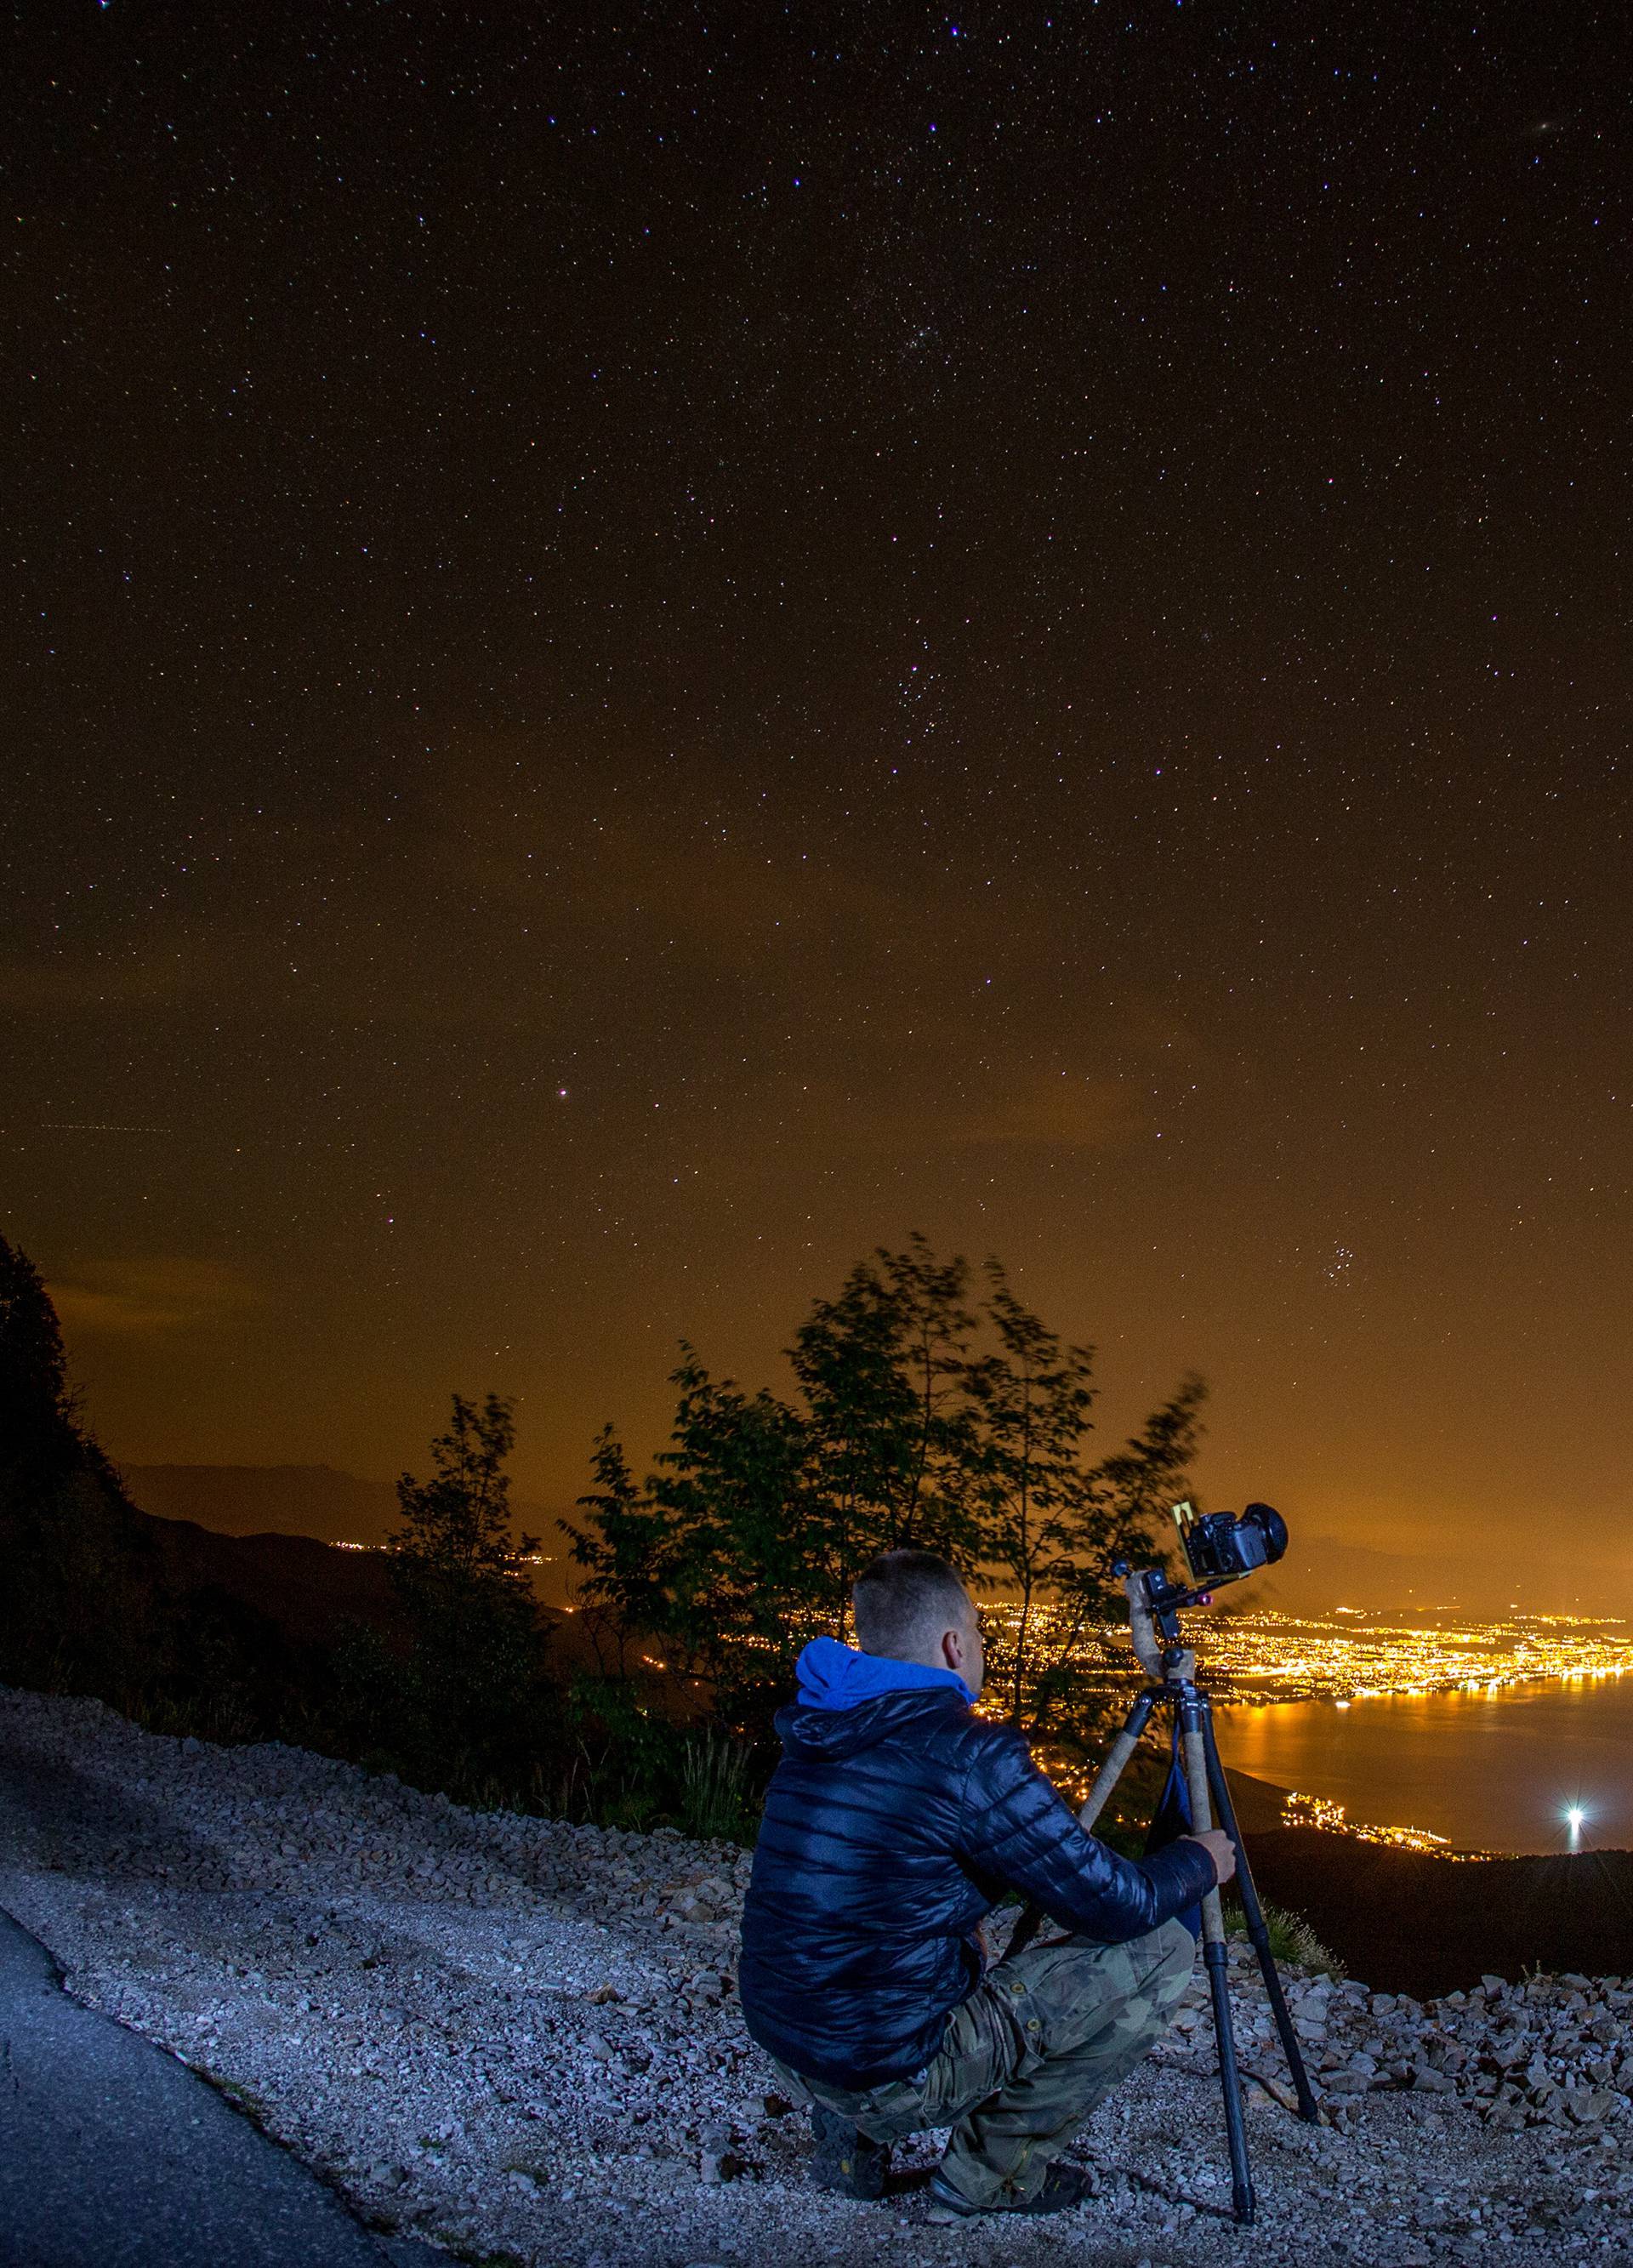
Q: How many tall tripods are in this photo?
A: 1